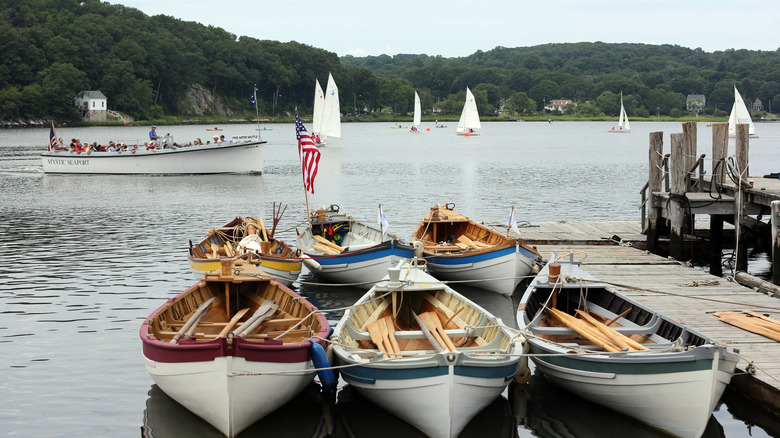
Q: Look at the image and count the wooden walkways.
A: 2